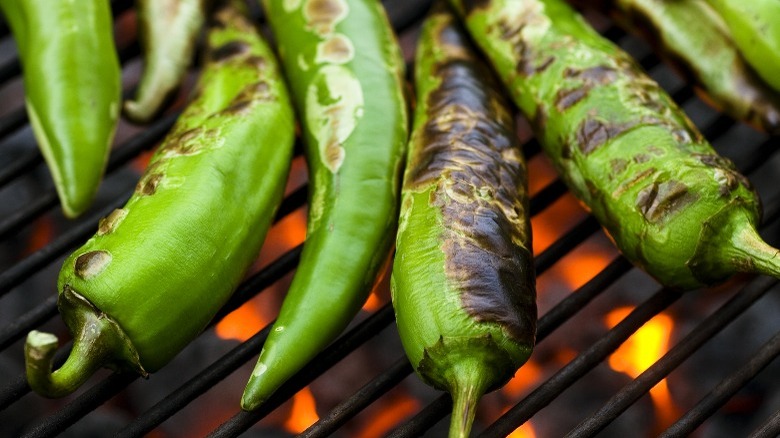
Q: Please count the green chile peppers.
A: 8